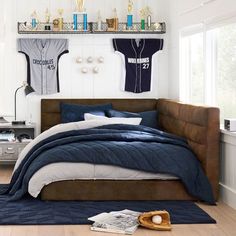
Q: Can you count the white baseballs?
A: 6